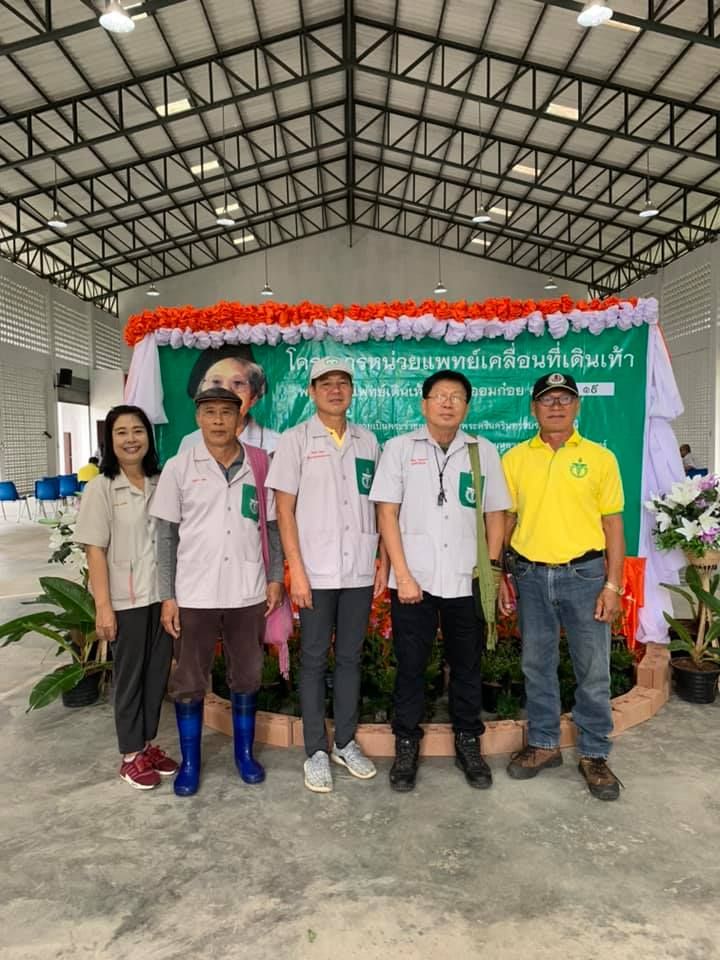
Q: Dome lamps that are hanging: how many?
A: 10